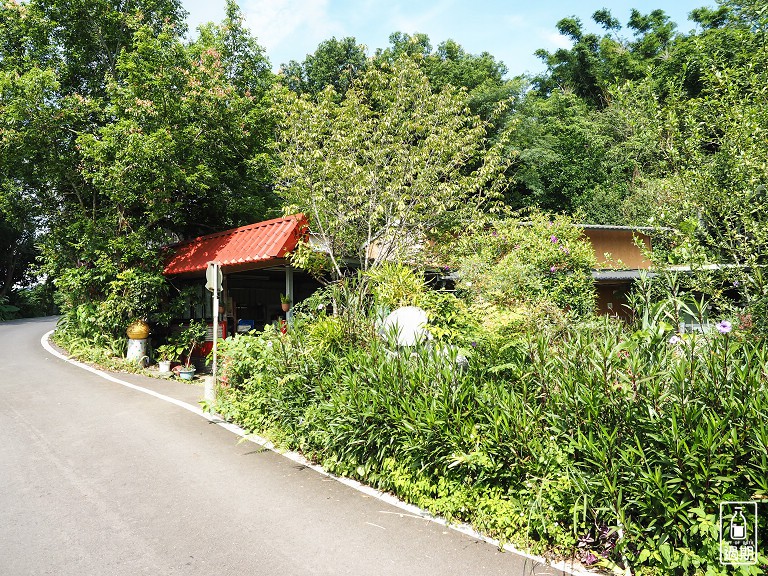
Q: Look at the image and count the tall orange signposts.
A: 0